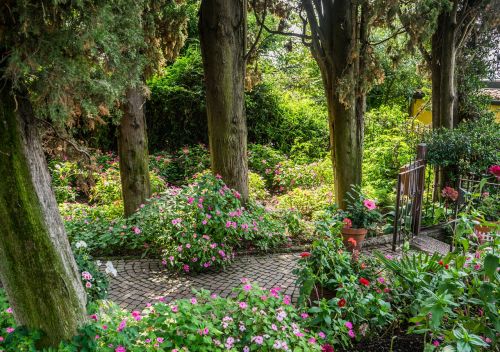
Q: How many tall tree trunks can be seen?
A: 5